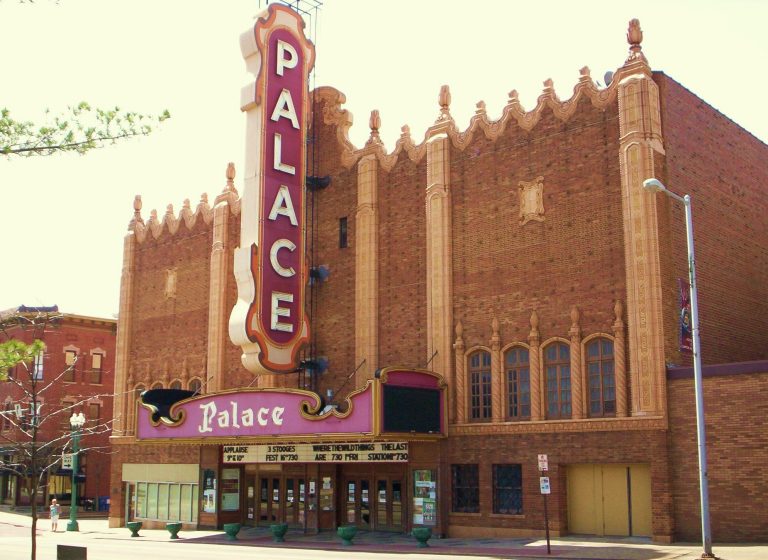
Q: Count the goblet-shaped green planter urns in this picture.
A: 6